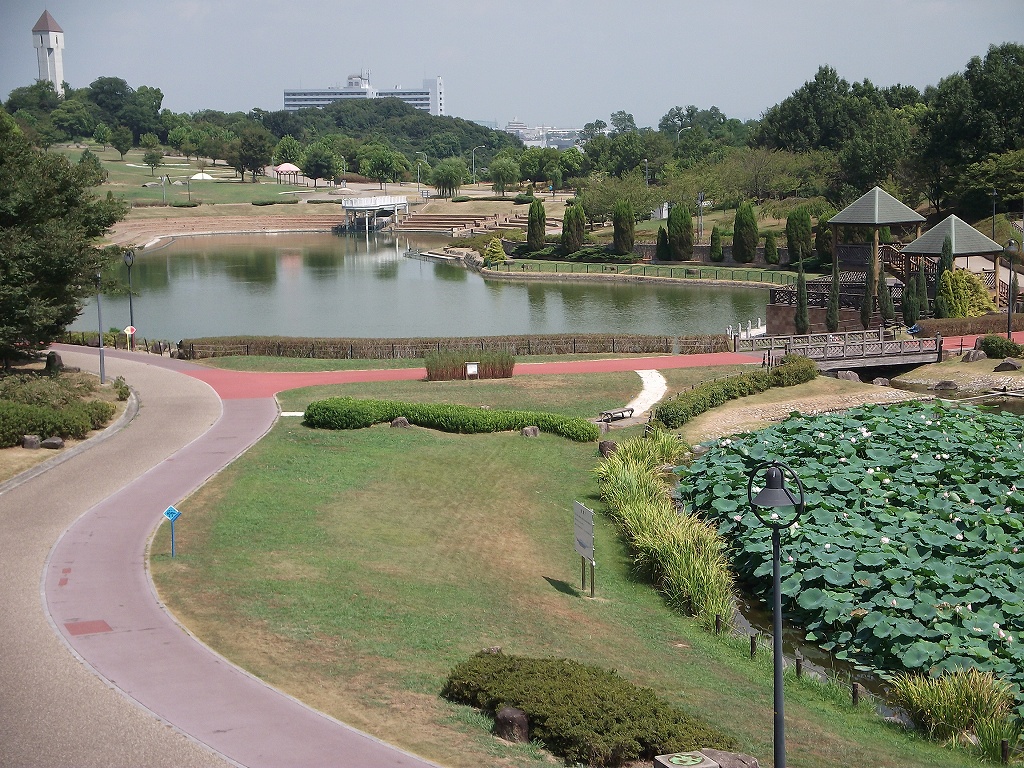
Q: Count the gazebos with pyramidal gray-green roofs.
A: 2